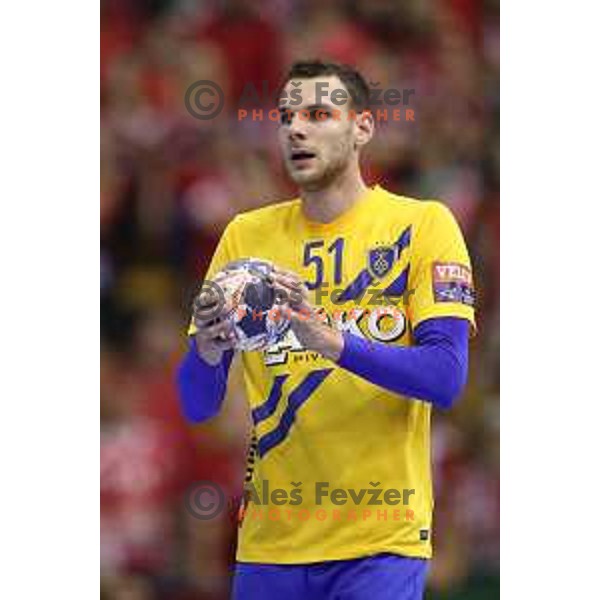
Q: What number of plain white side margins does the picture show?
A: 2